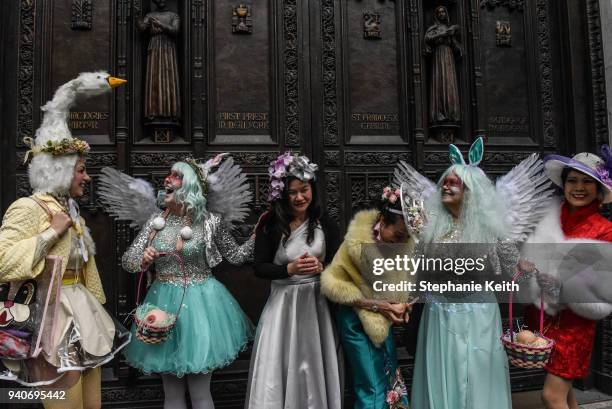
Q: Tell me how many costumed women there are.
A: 6